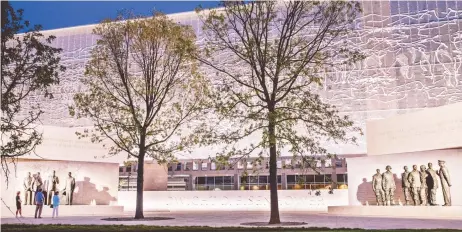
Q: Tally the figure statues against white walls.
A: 11